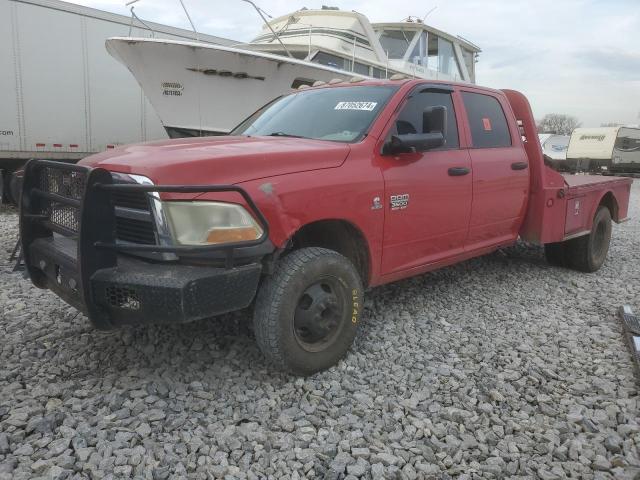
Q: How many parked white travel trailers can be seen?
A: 2